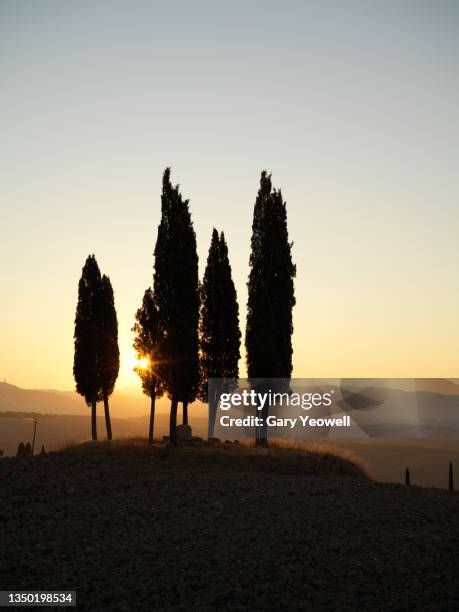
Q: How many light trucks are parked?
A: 0